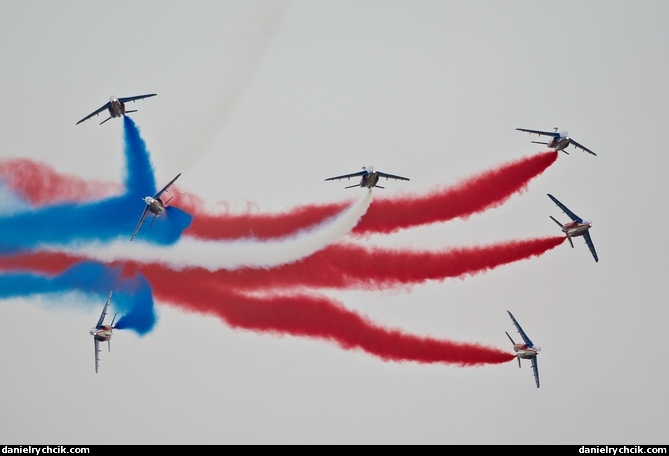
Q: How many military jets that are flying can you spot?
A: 7